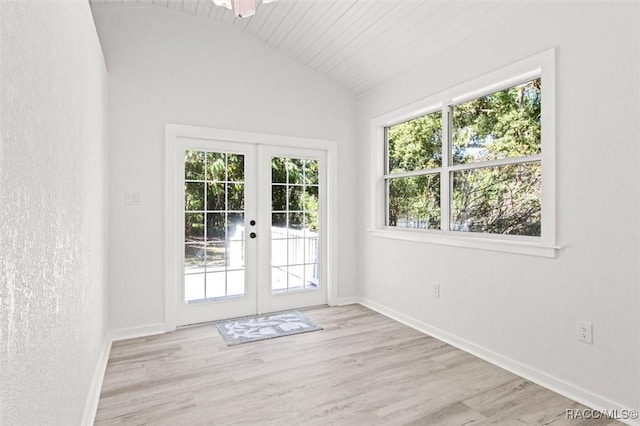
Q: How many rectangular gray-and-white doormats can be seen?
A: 1